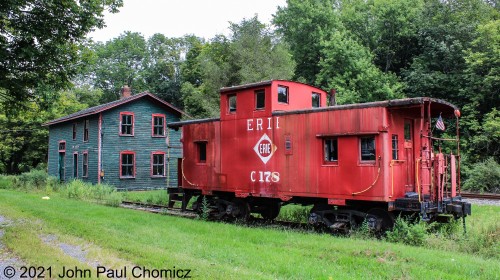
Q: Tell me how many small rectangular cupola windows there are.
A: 4